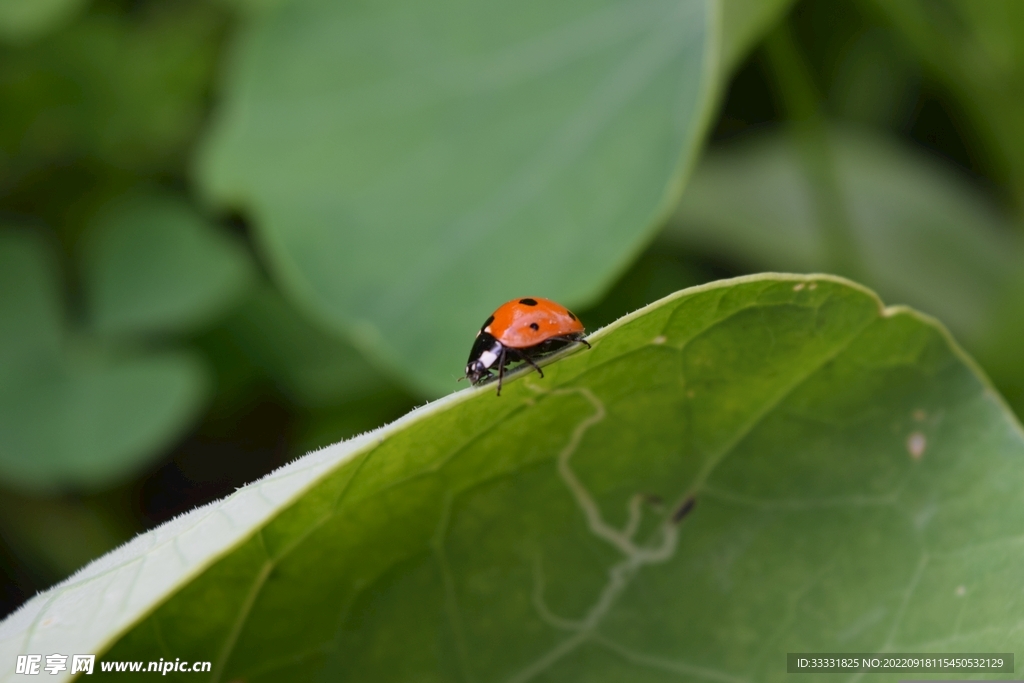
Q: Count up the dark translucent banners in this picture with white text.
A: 1